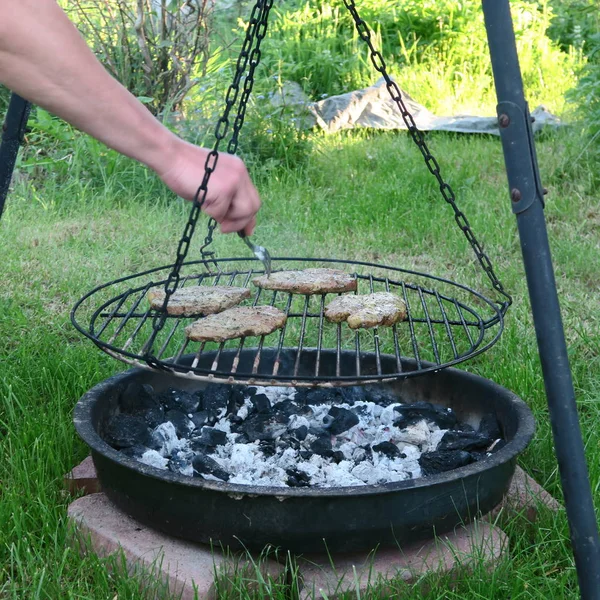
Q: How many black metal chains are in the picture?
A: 3